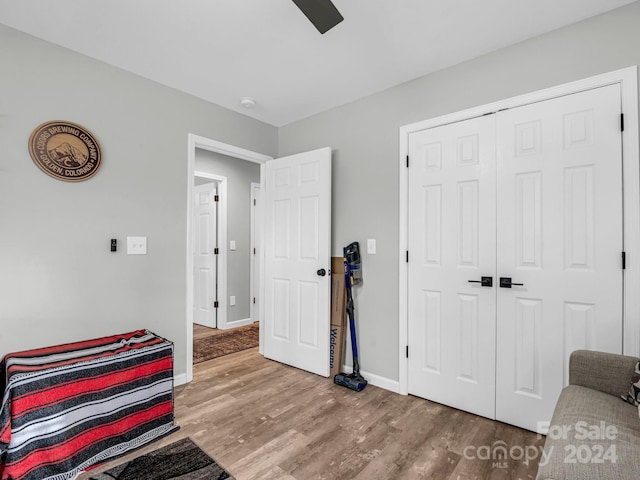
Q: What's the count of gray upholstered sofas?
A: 1